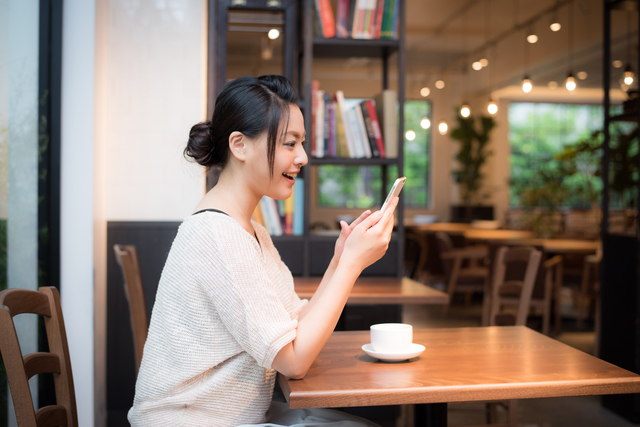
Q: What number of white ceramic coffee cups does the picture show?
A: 1